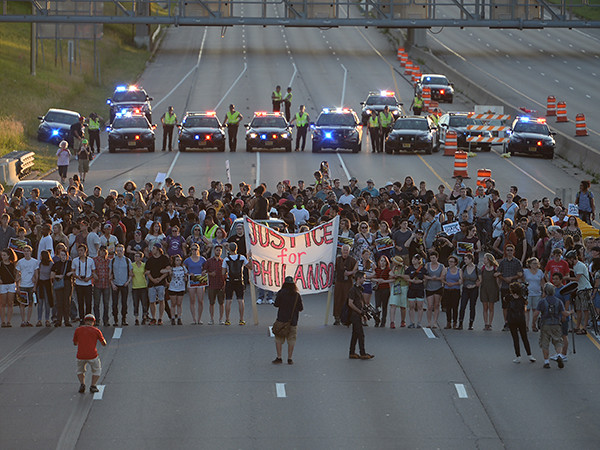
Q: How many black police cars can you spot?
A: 11